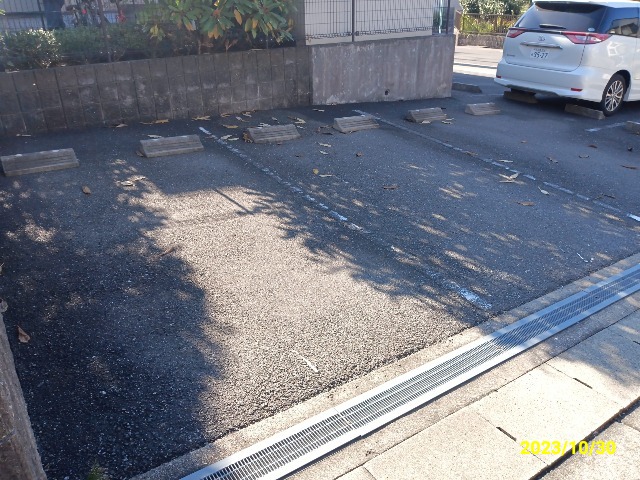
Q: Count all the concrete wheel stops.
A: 10